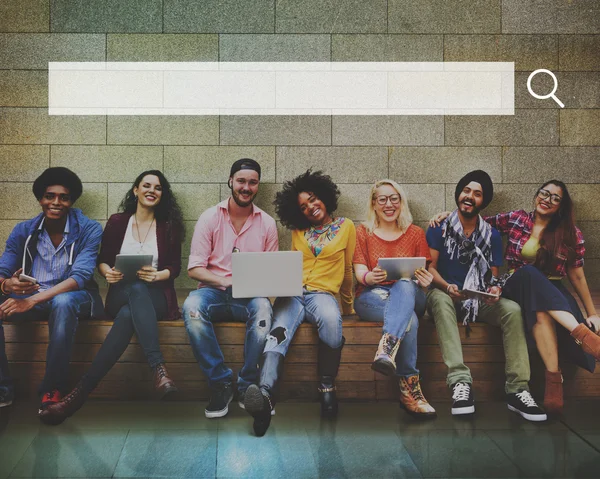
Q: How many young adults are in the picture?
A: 7